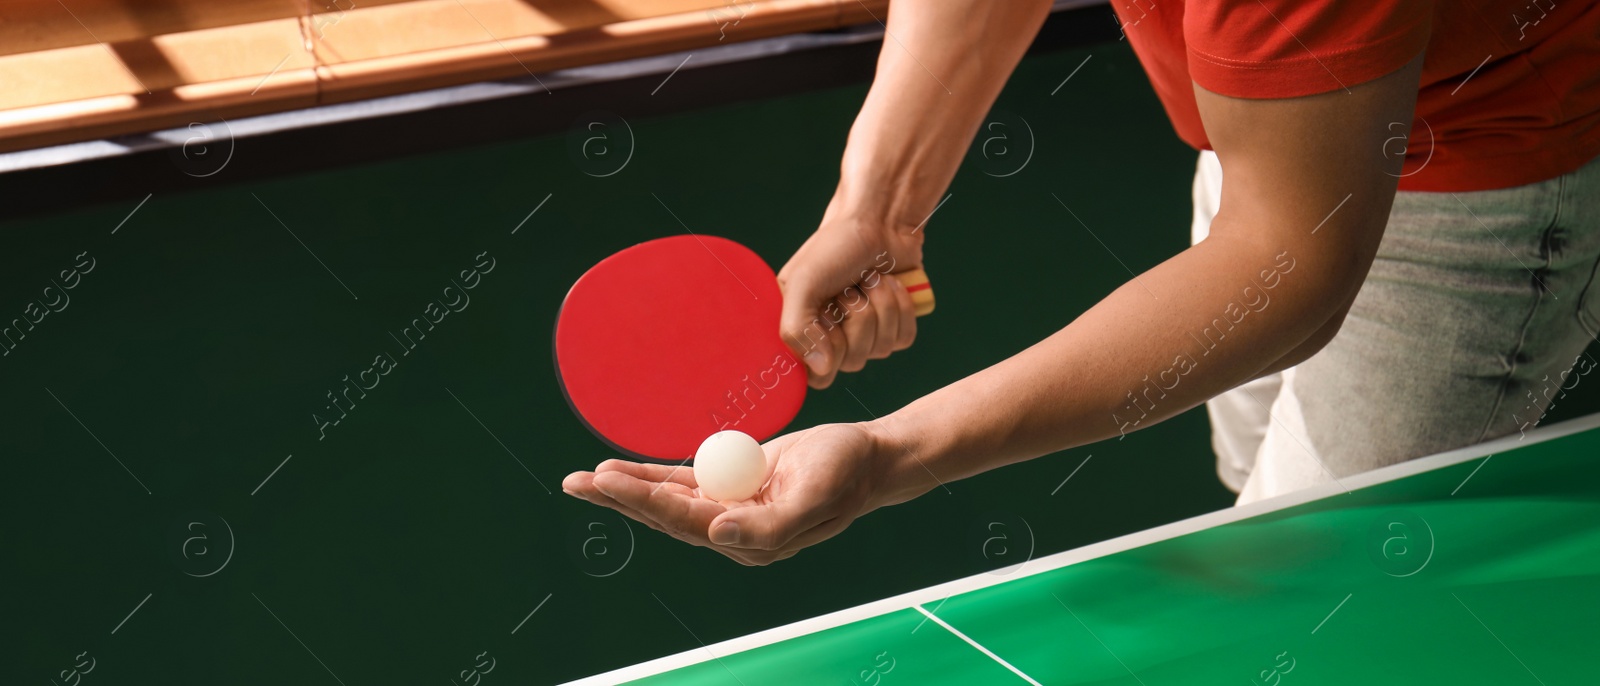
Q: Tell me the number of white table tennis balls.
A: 1